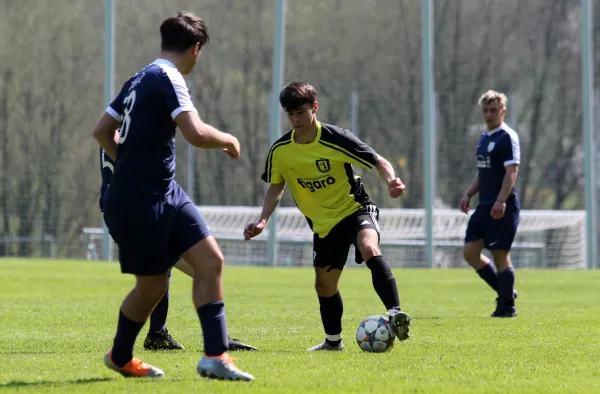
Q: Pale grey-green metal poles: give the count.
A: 4